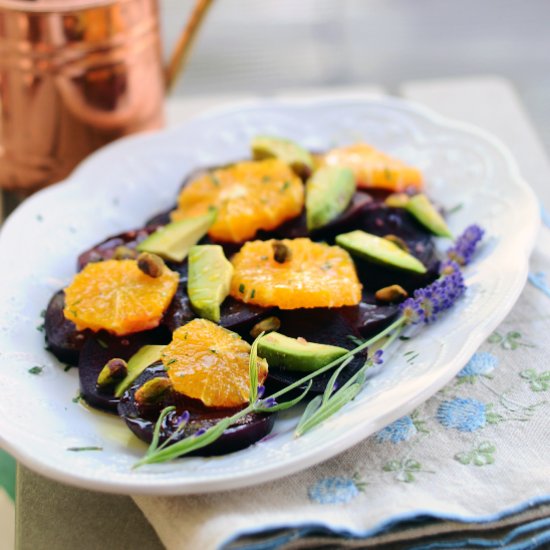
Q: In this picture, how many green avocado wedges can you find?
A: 8